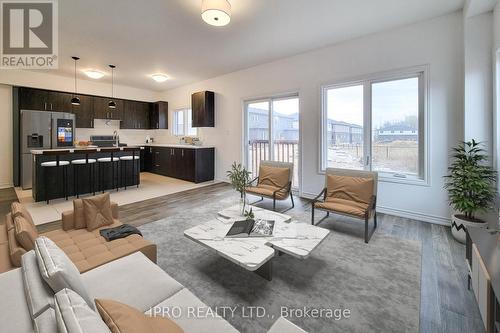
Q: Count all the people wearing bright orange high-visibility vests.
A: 0